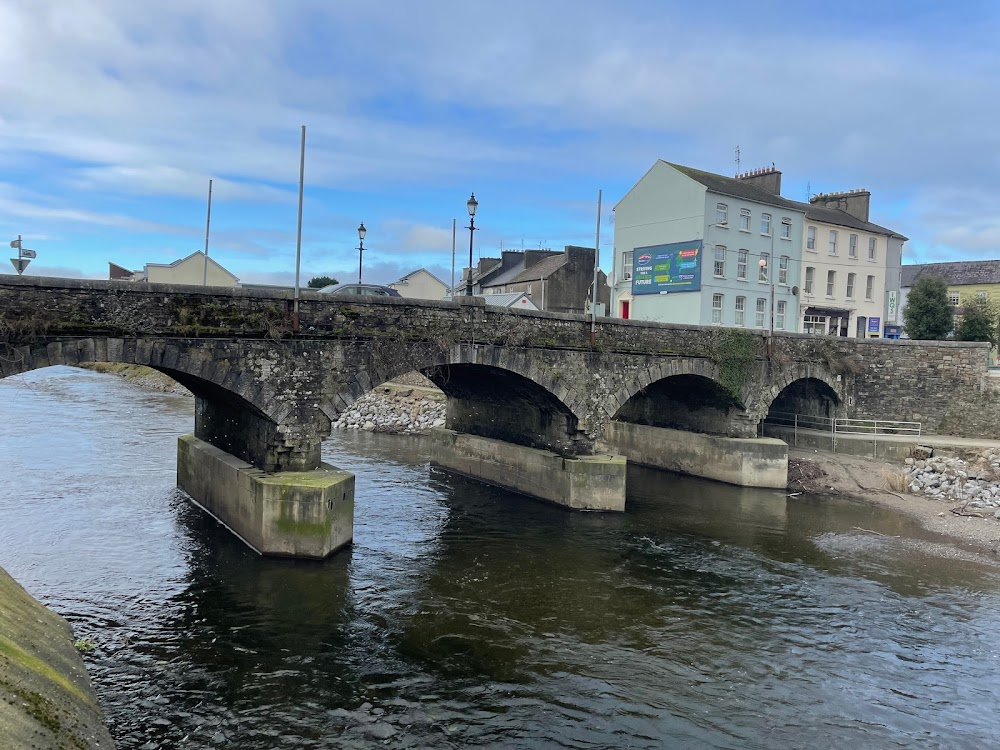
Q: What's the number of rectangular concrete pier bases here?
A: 3